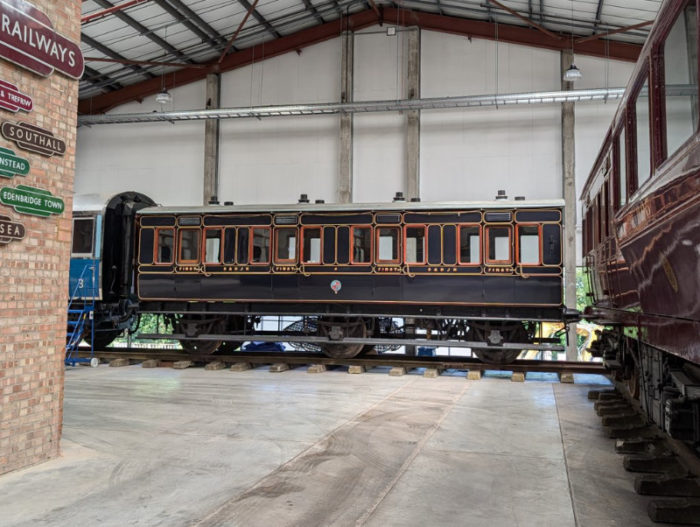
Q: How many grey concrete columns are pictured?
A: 4